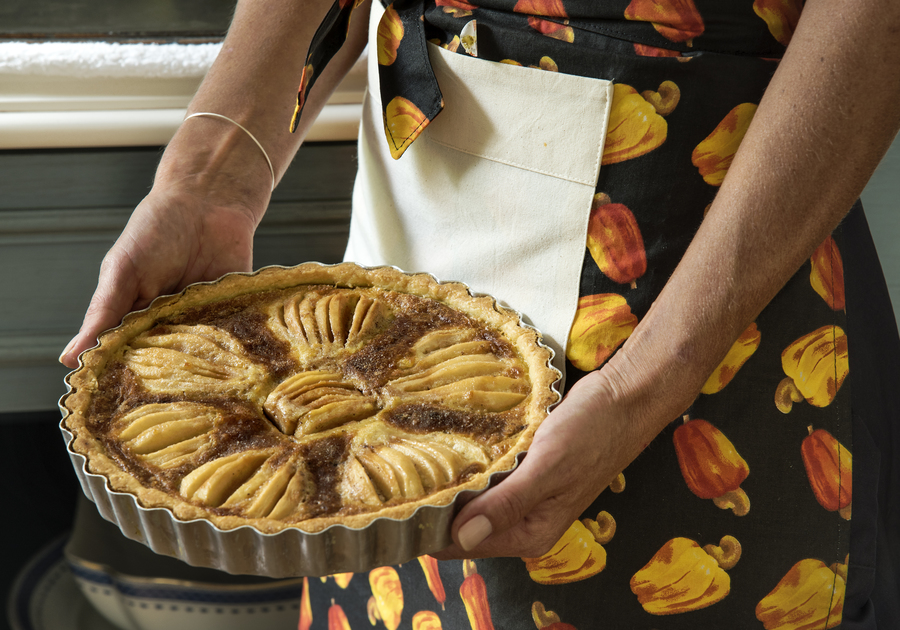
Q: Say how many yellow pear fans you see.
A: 7